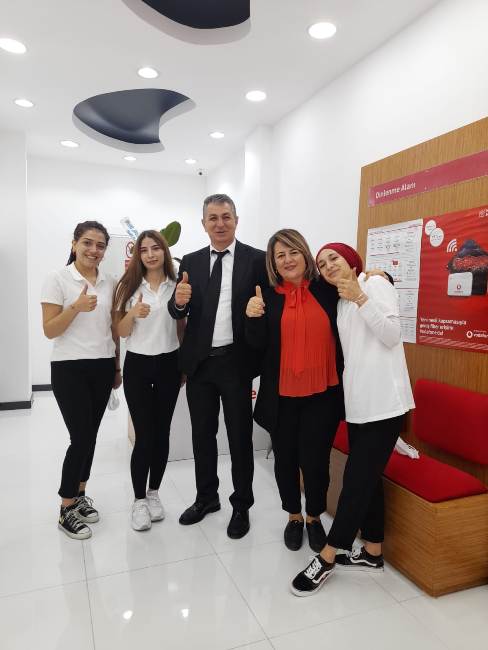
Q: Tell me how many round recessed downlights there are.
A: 9